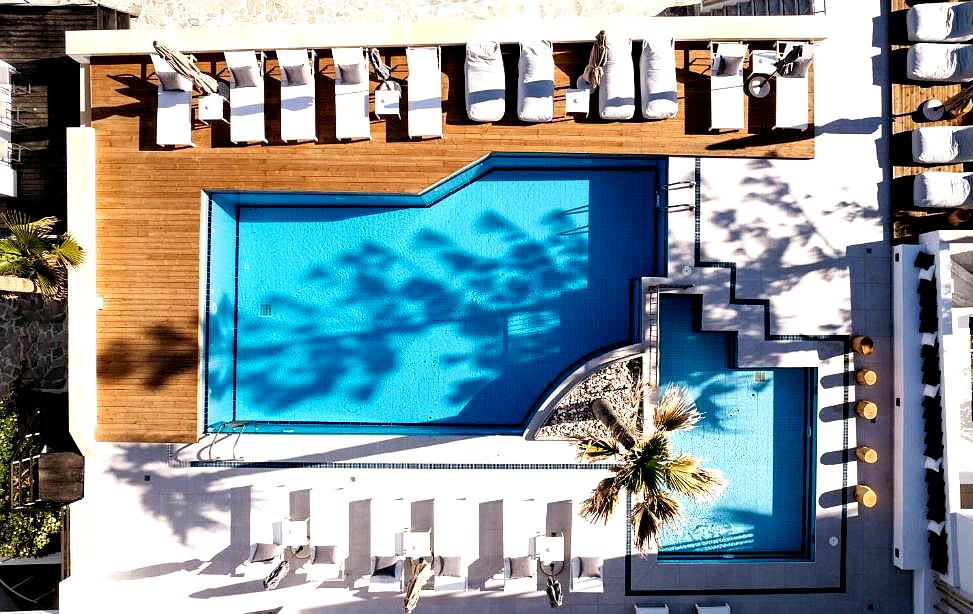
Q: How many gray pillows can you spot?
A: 12